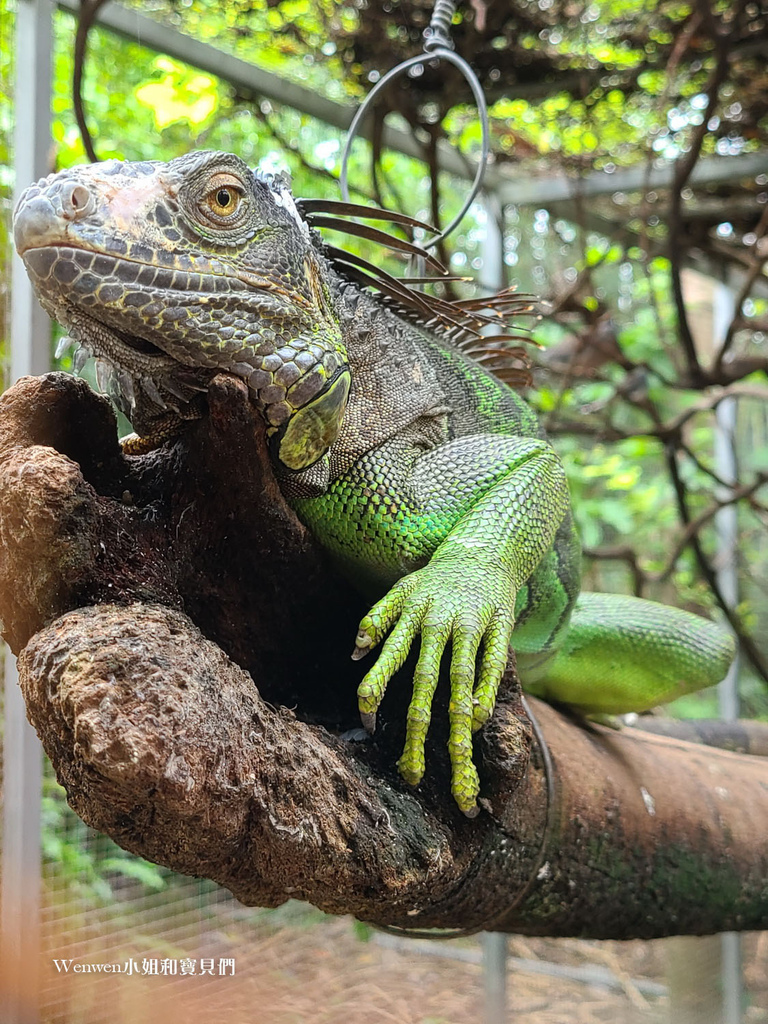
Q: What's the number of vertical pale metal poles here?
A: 3